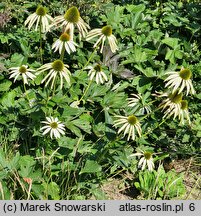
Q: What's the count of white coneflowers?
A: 14